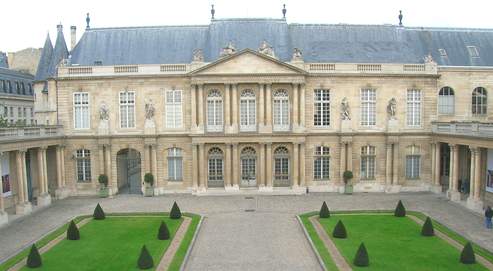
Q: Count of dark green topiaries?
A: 12